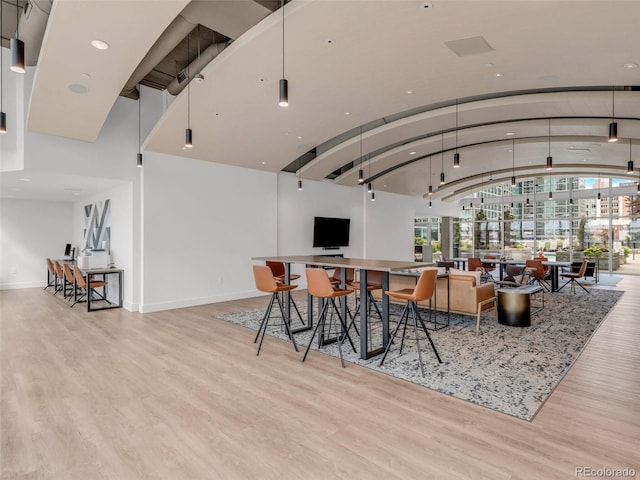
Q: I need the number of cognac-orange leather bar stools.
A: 6